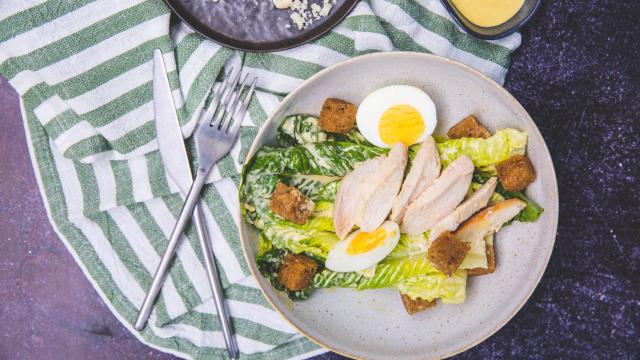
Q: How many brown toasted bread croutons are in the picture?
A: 8